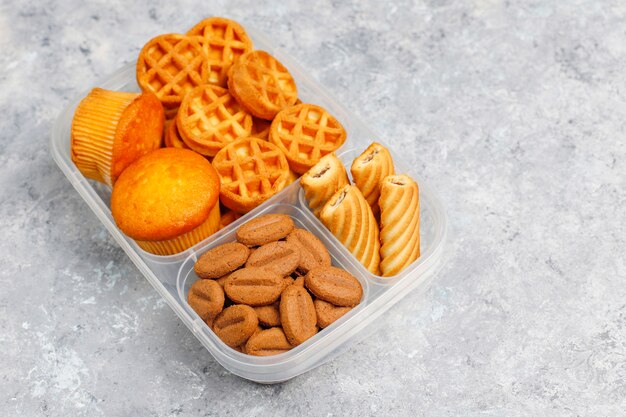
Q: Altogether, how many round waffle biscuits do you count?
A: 6